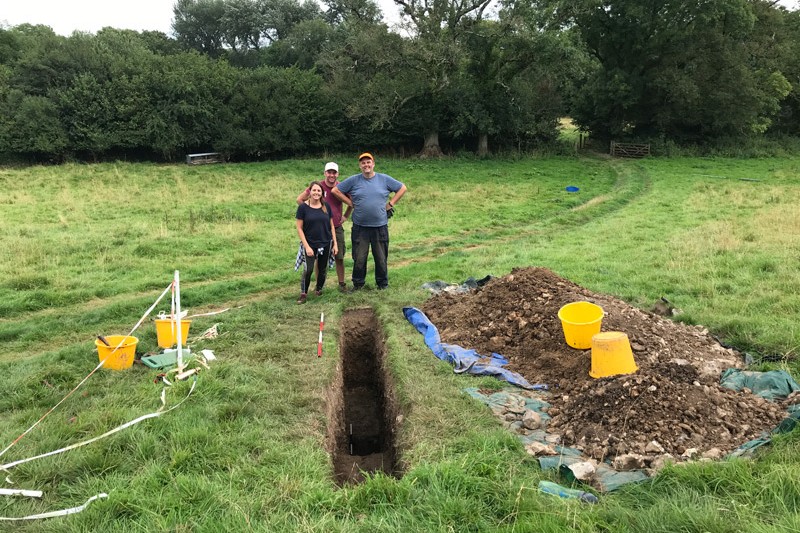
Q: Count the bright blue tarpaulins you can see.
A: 1